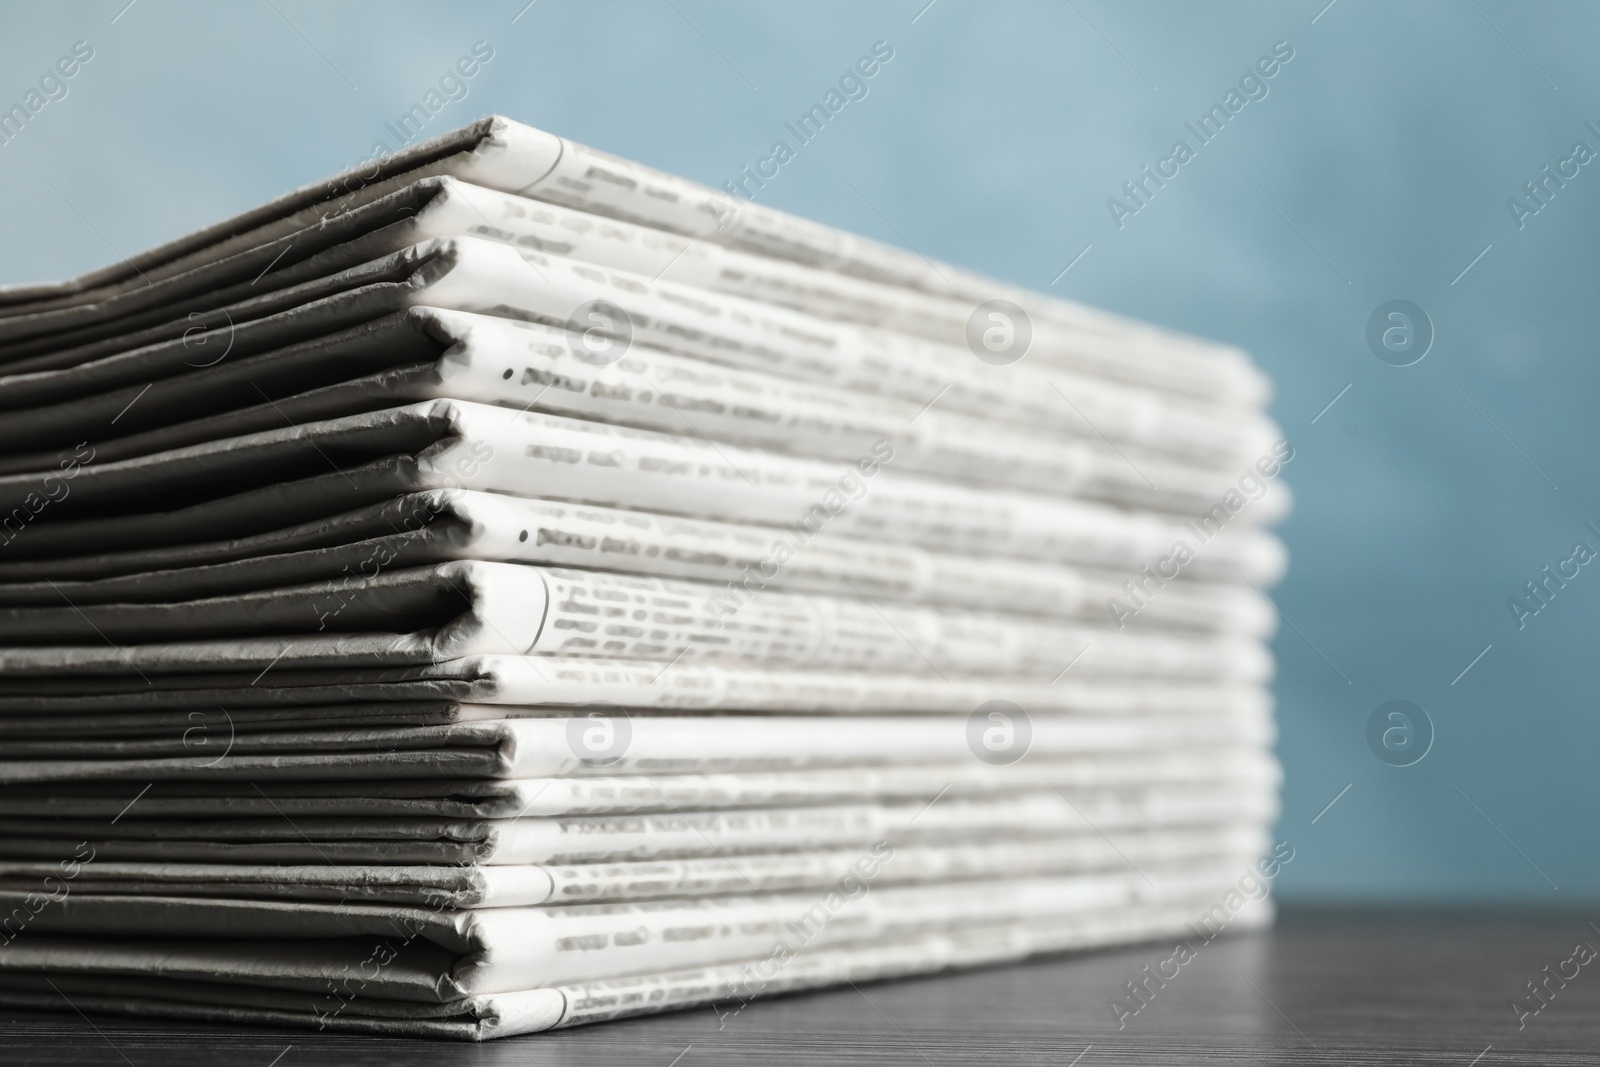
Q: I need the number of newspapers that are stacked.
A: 15